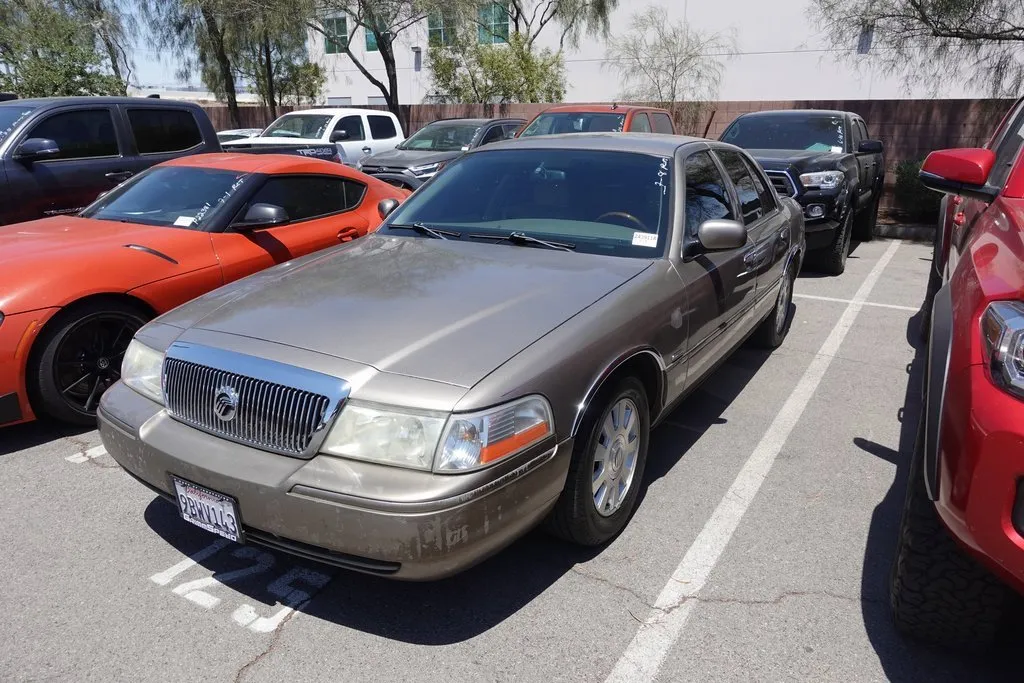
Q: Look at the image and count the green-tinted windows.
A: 4